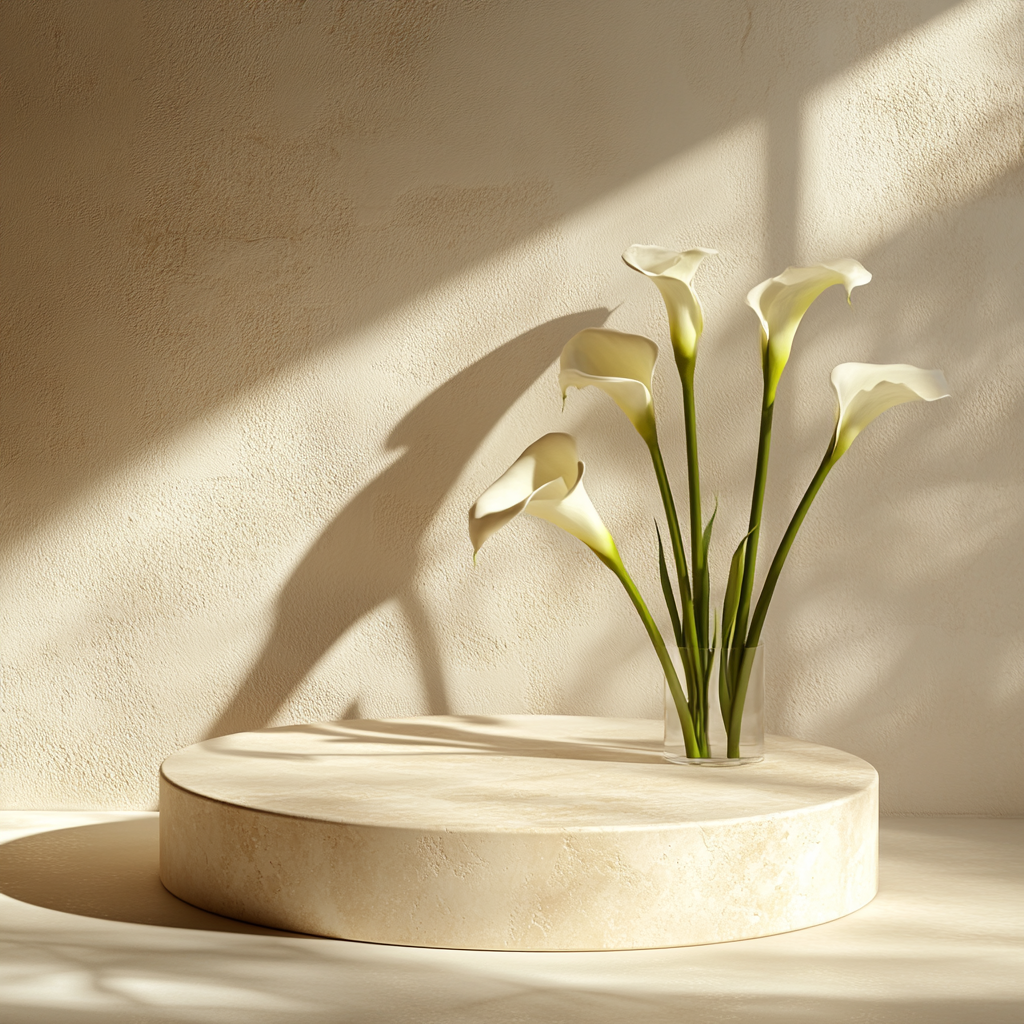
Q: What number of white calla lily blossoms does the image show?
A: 5